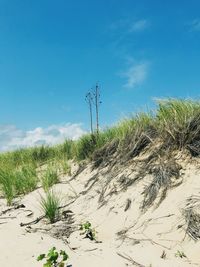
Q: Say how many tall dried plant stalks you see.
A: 2